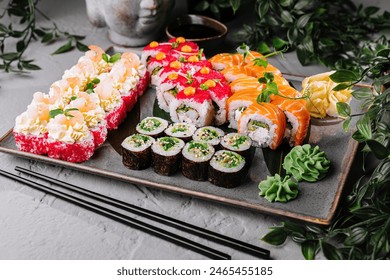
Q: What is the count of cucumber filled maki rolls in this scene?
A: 8